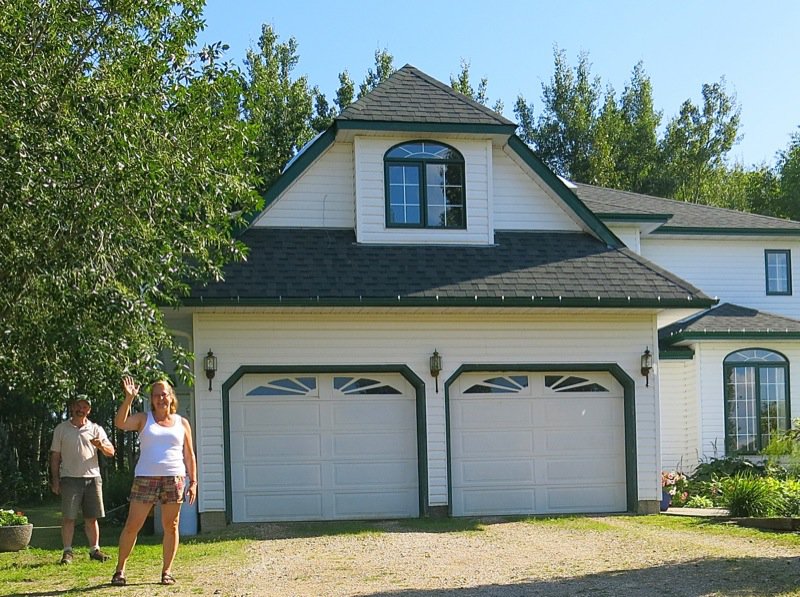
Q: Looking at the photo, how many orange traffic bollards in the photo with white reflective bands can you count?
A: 0